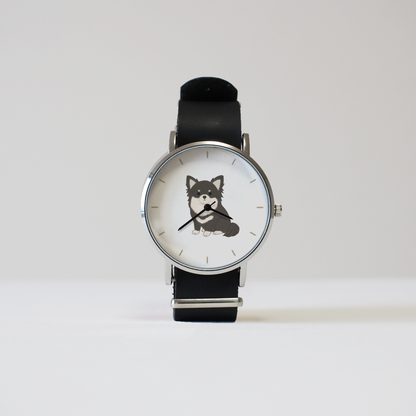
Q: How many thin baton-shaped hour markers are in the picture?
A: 12